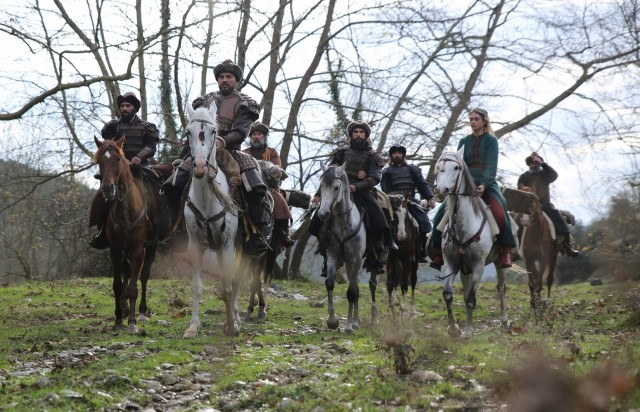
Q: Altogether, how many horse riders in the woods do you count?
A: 7